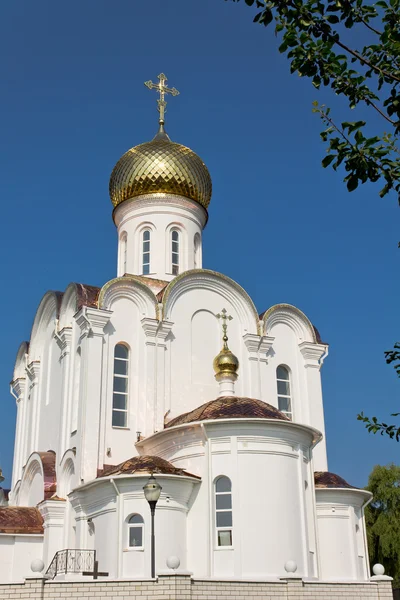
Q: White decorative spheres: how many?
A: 4